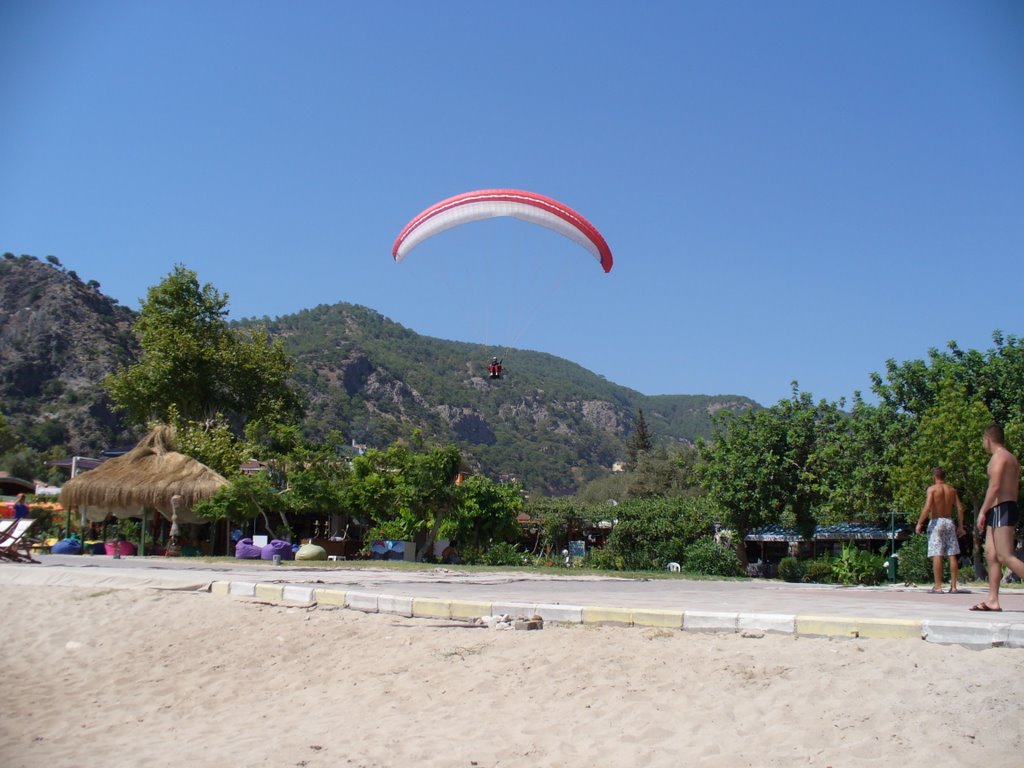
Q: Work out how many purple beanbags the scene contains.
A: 2